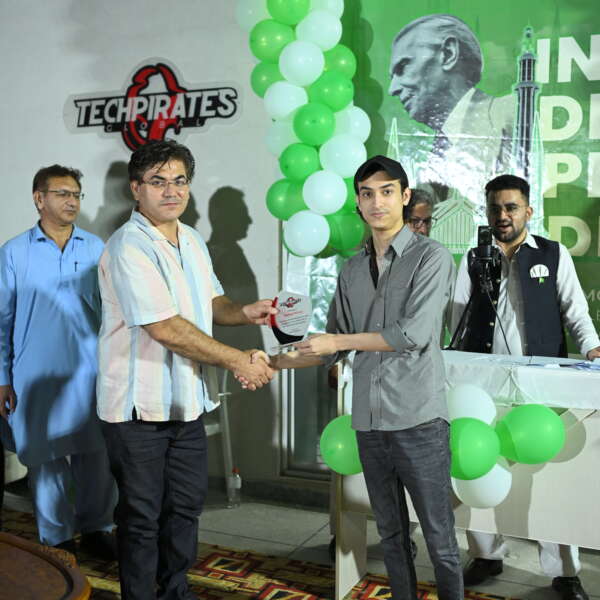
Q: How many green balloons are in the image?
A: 13